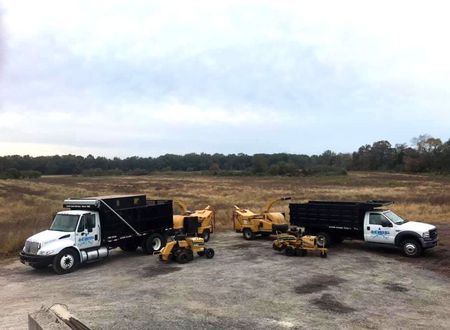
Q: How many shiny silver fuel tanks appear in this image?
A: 1